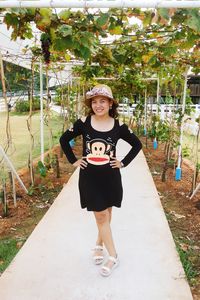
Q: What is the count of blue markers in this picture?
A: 4